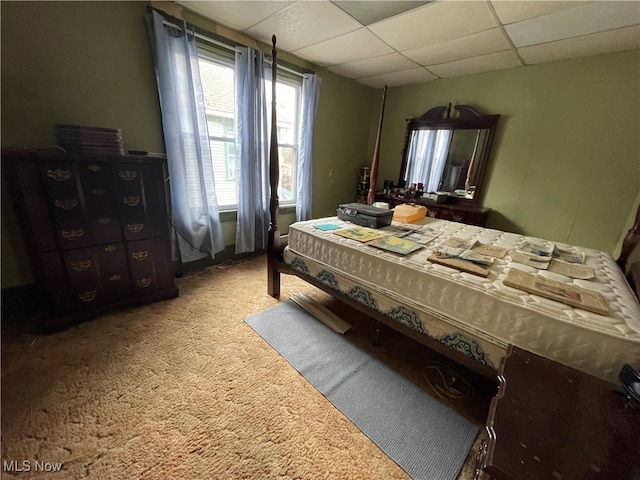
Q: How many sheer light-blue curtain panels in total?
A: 3